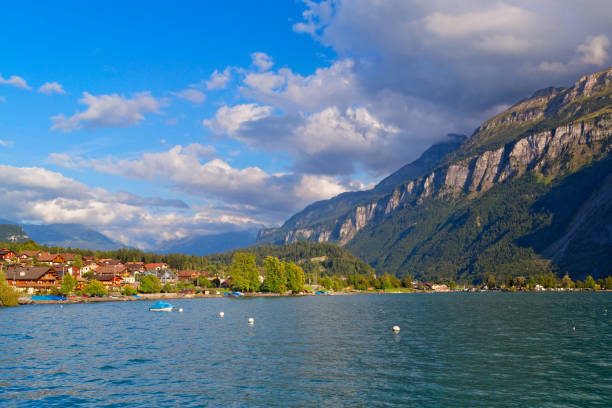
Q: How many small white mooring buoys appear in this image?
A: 4